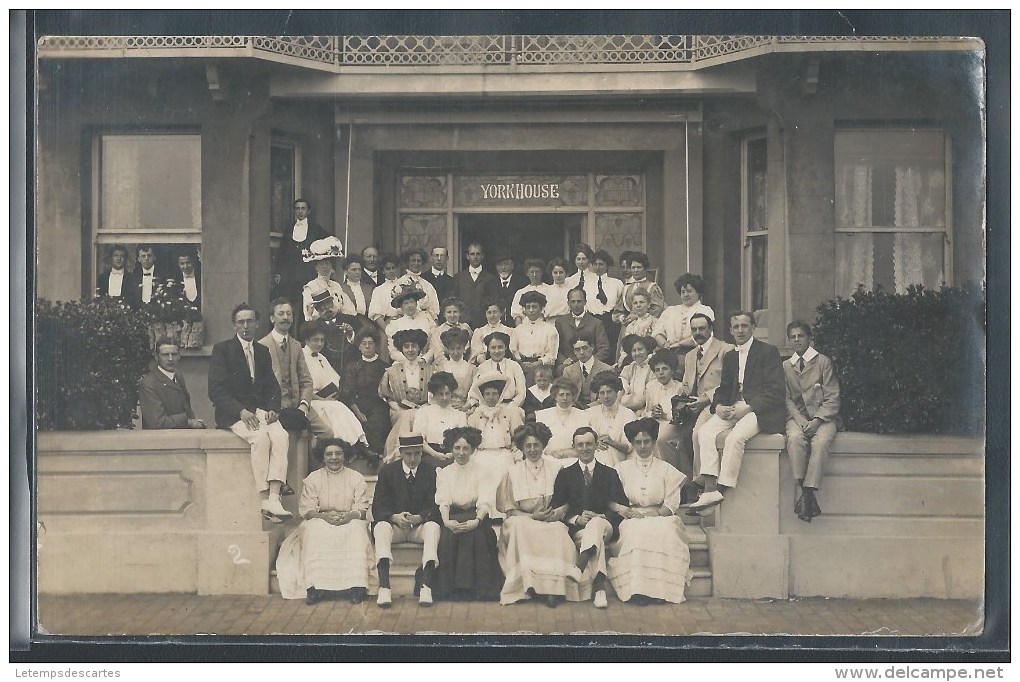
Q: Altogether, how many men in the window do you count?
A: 3